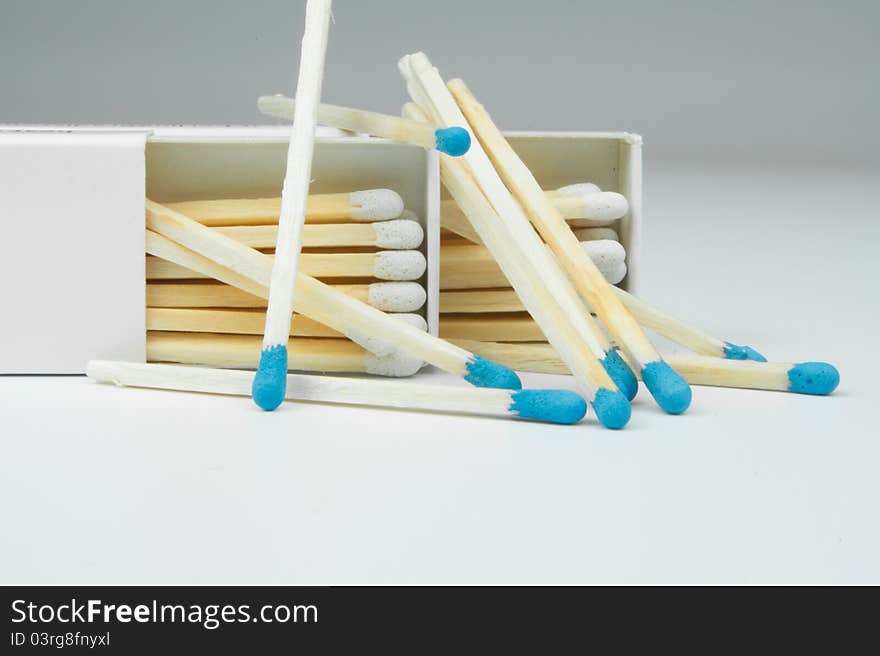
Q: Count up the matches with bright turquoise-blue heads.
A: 9